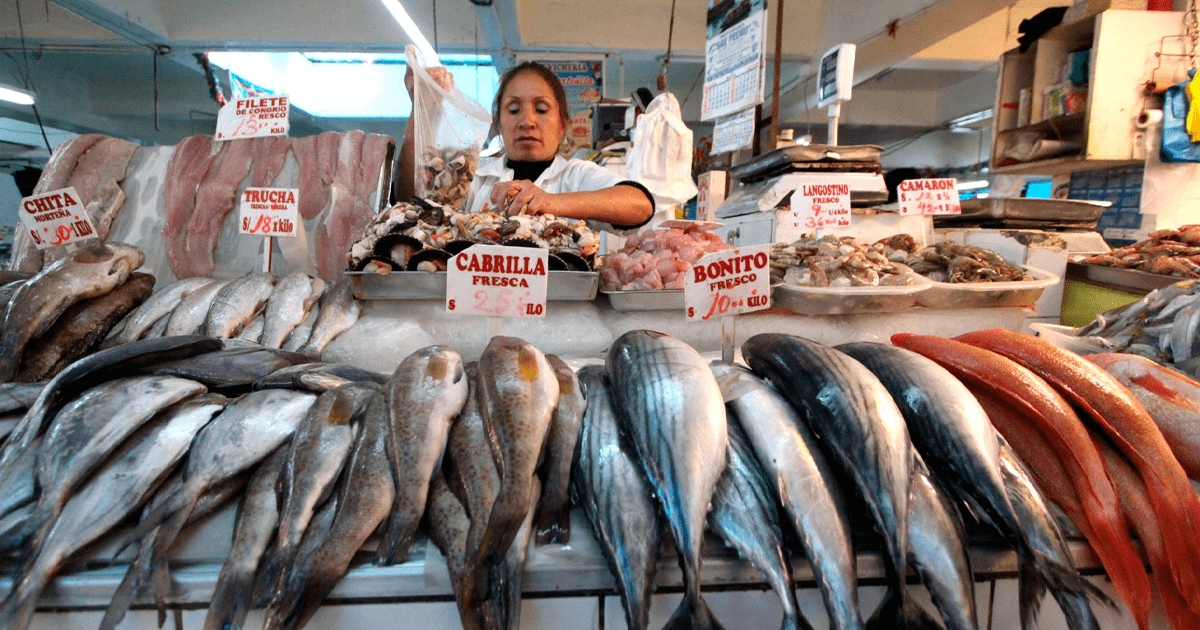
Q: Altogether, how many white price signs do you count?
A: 7